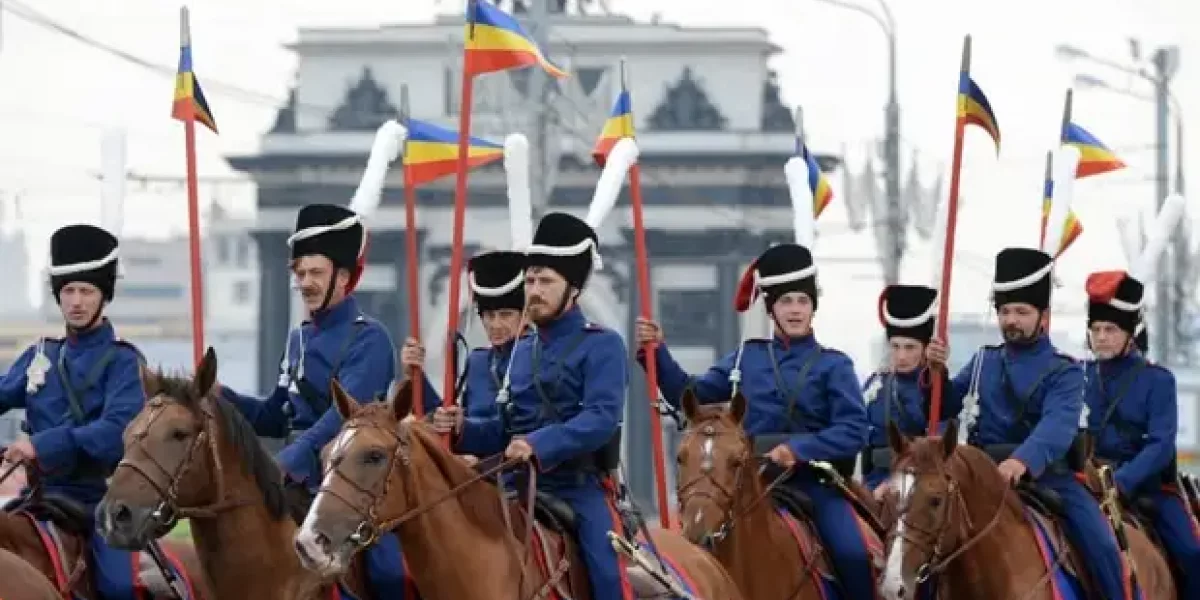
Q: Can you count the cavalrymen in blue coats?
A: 8